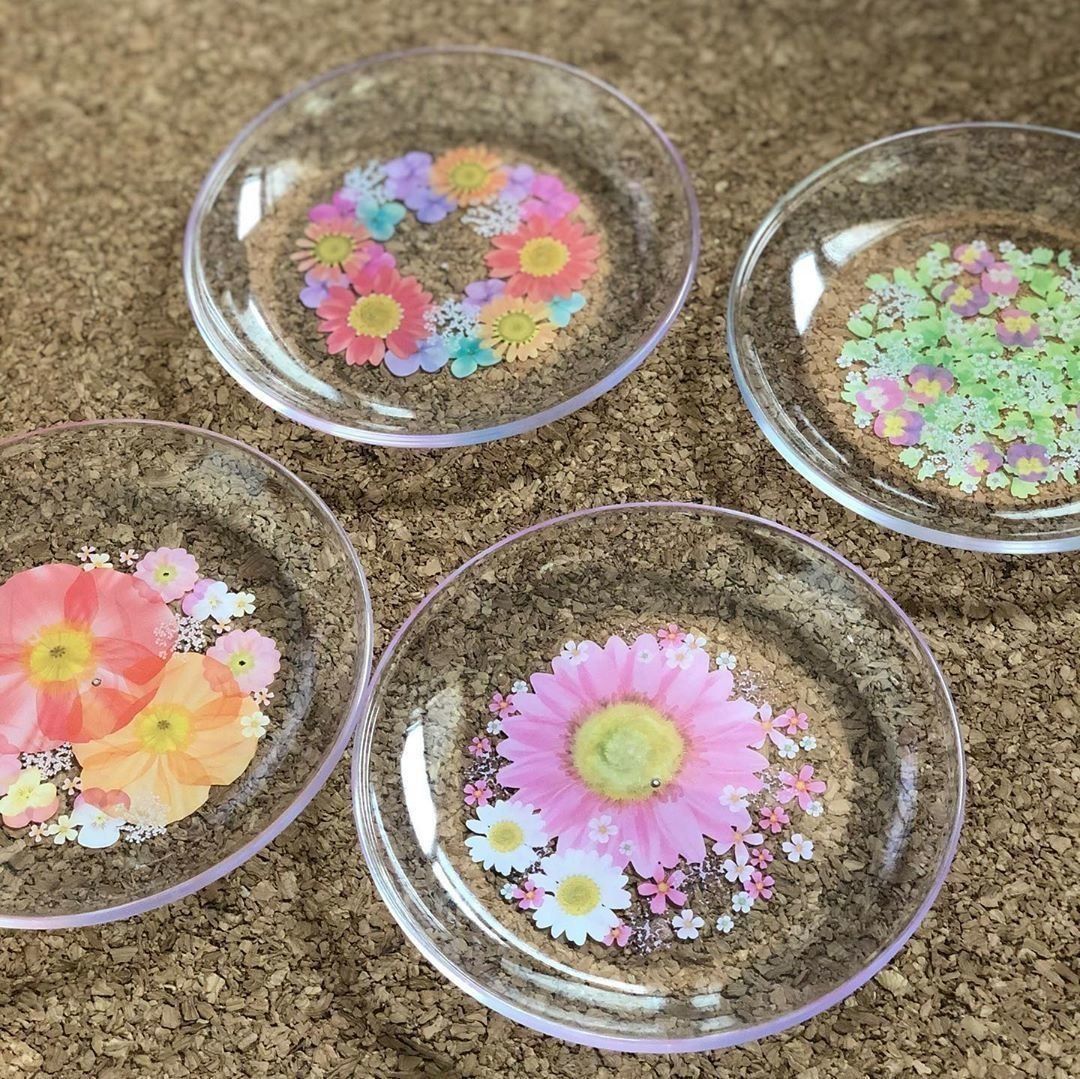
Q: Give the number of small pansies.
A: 9